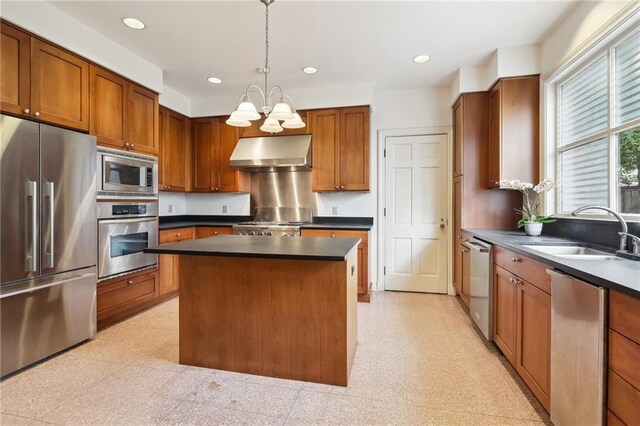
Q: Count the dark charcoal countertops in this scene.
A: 4